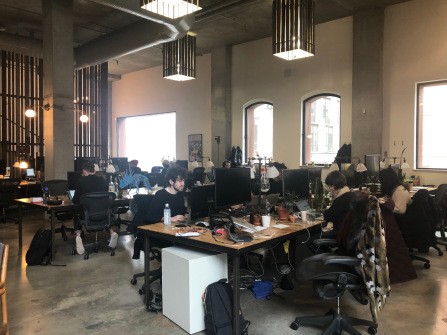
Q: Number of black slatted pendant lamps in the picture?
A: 3